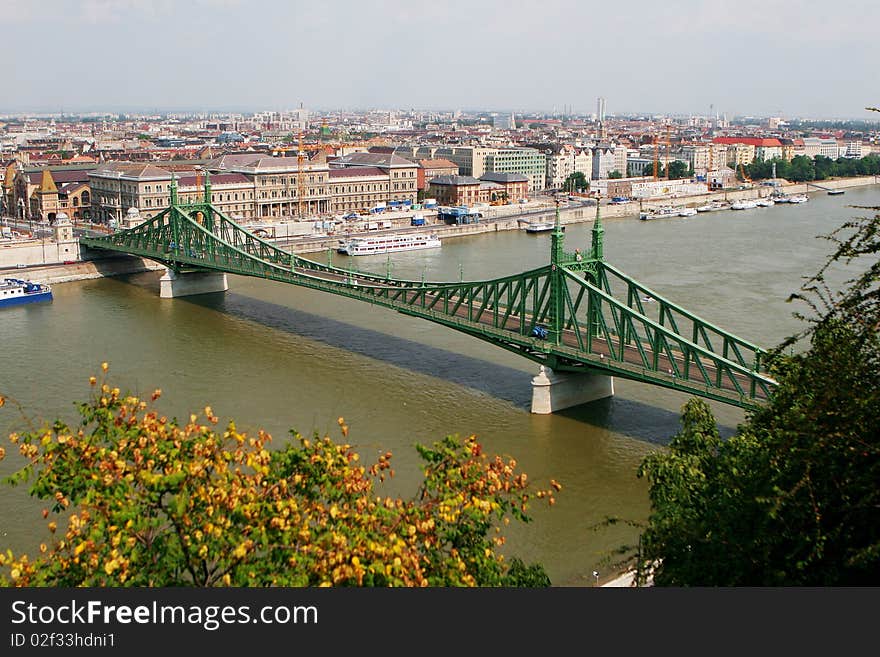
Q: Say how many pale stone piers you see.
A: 2